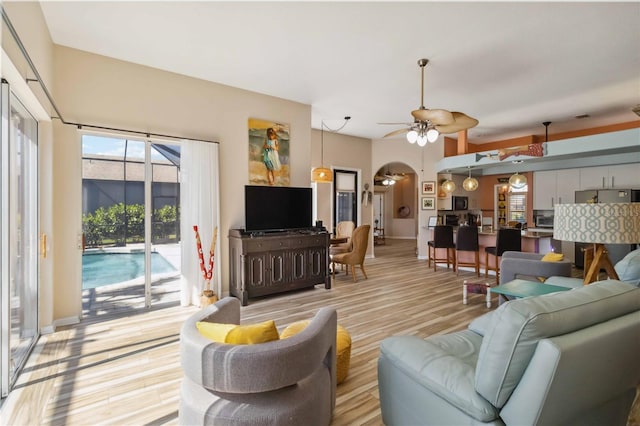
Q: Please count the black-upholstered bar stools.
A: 3